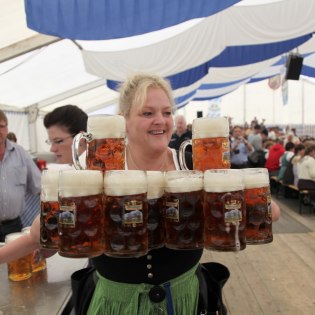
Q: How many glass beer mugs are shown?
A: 11